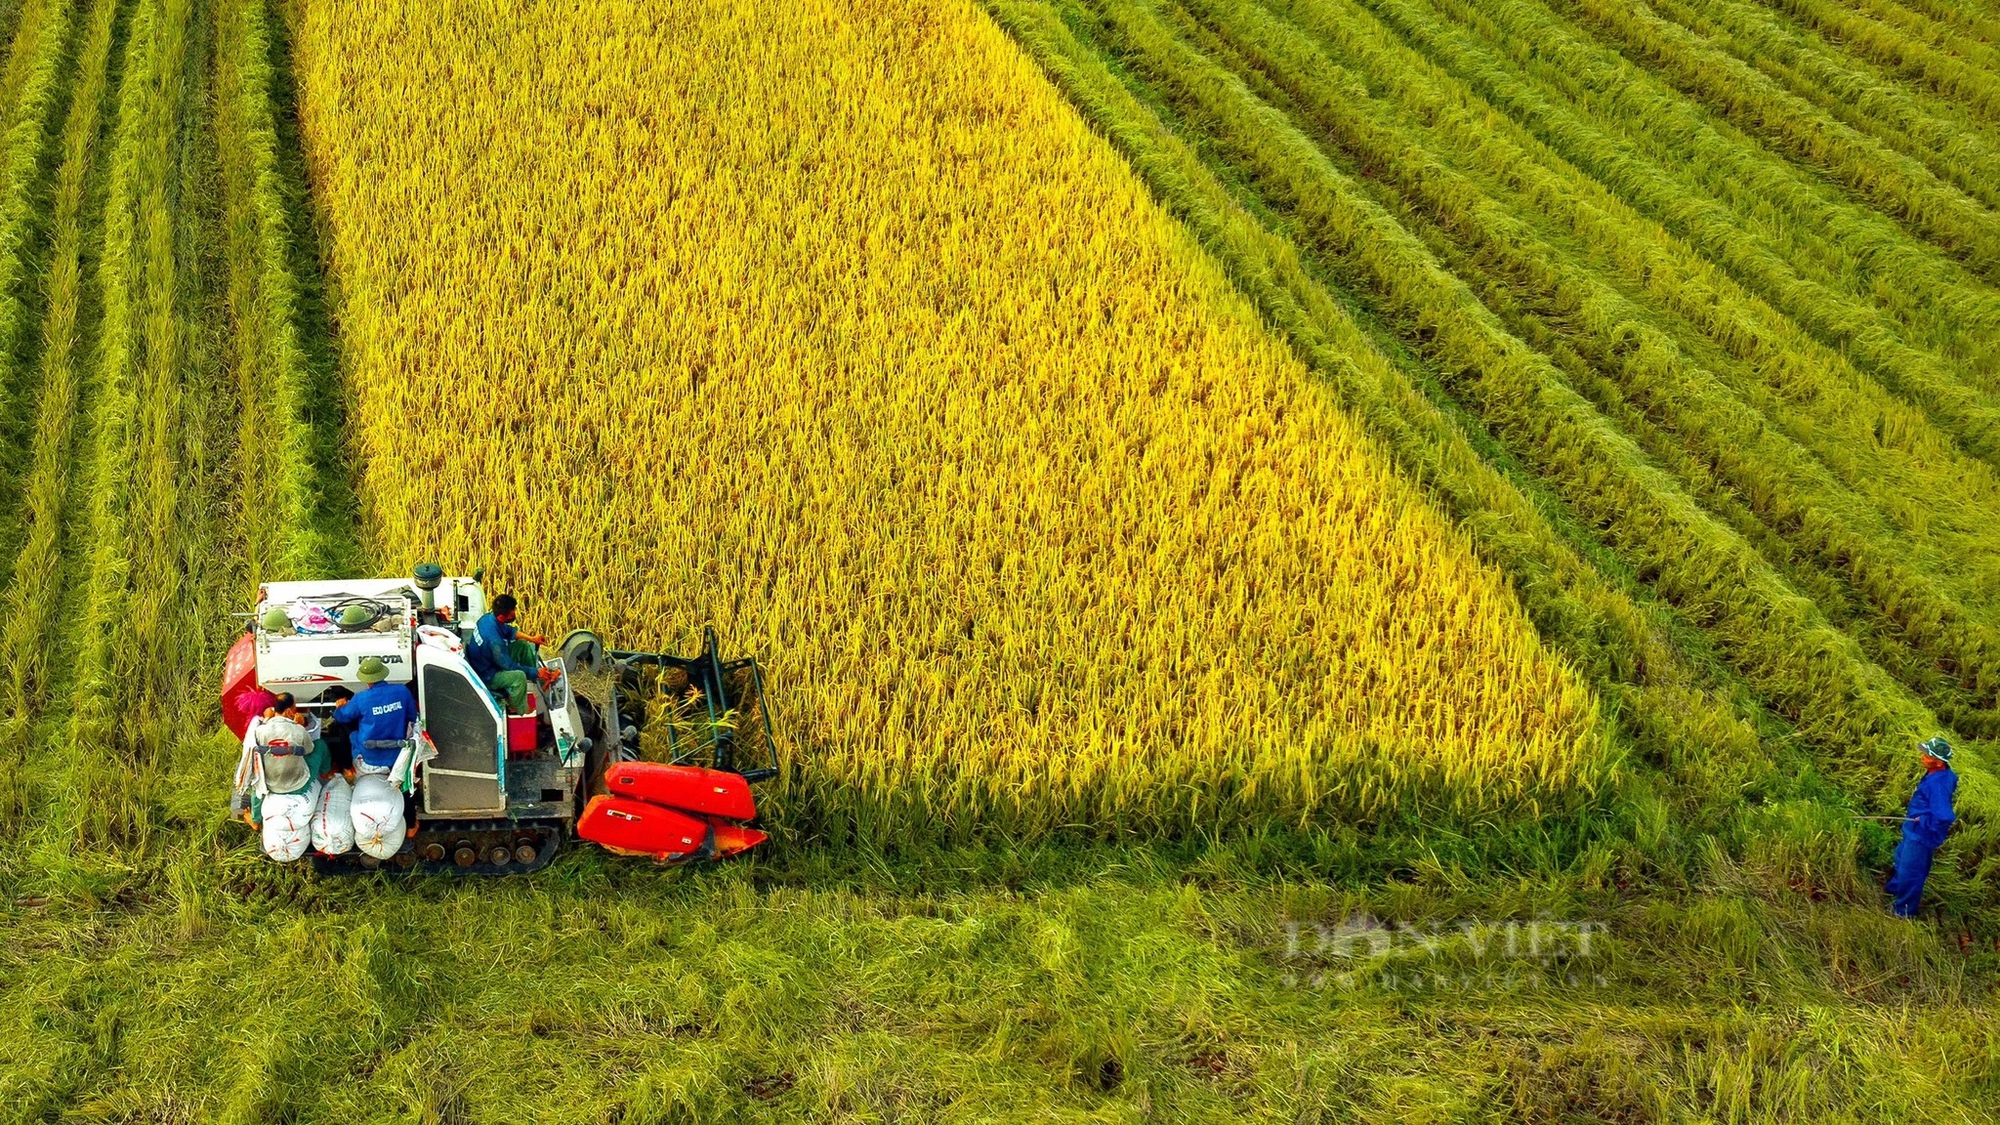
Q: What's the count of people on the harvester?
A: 3